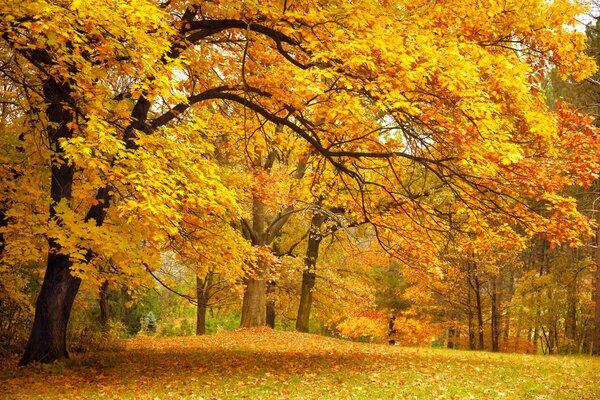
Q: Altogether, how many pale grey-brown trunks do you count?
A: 1